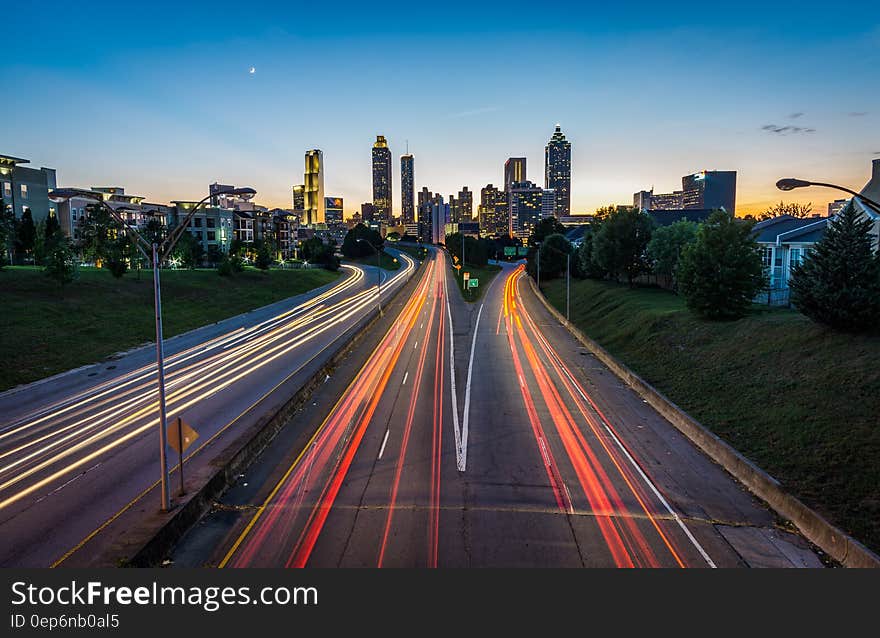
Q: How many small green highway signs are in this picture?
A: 3